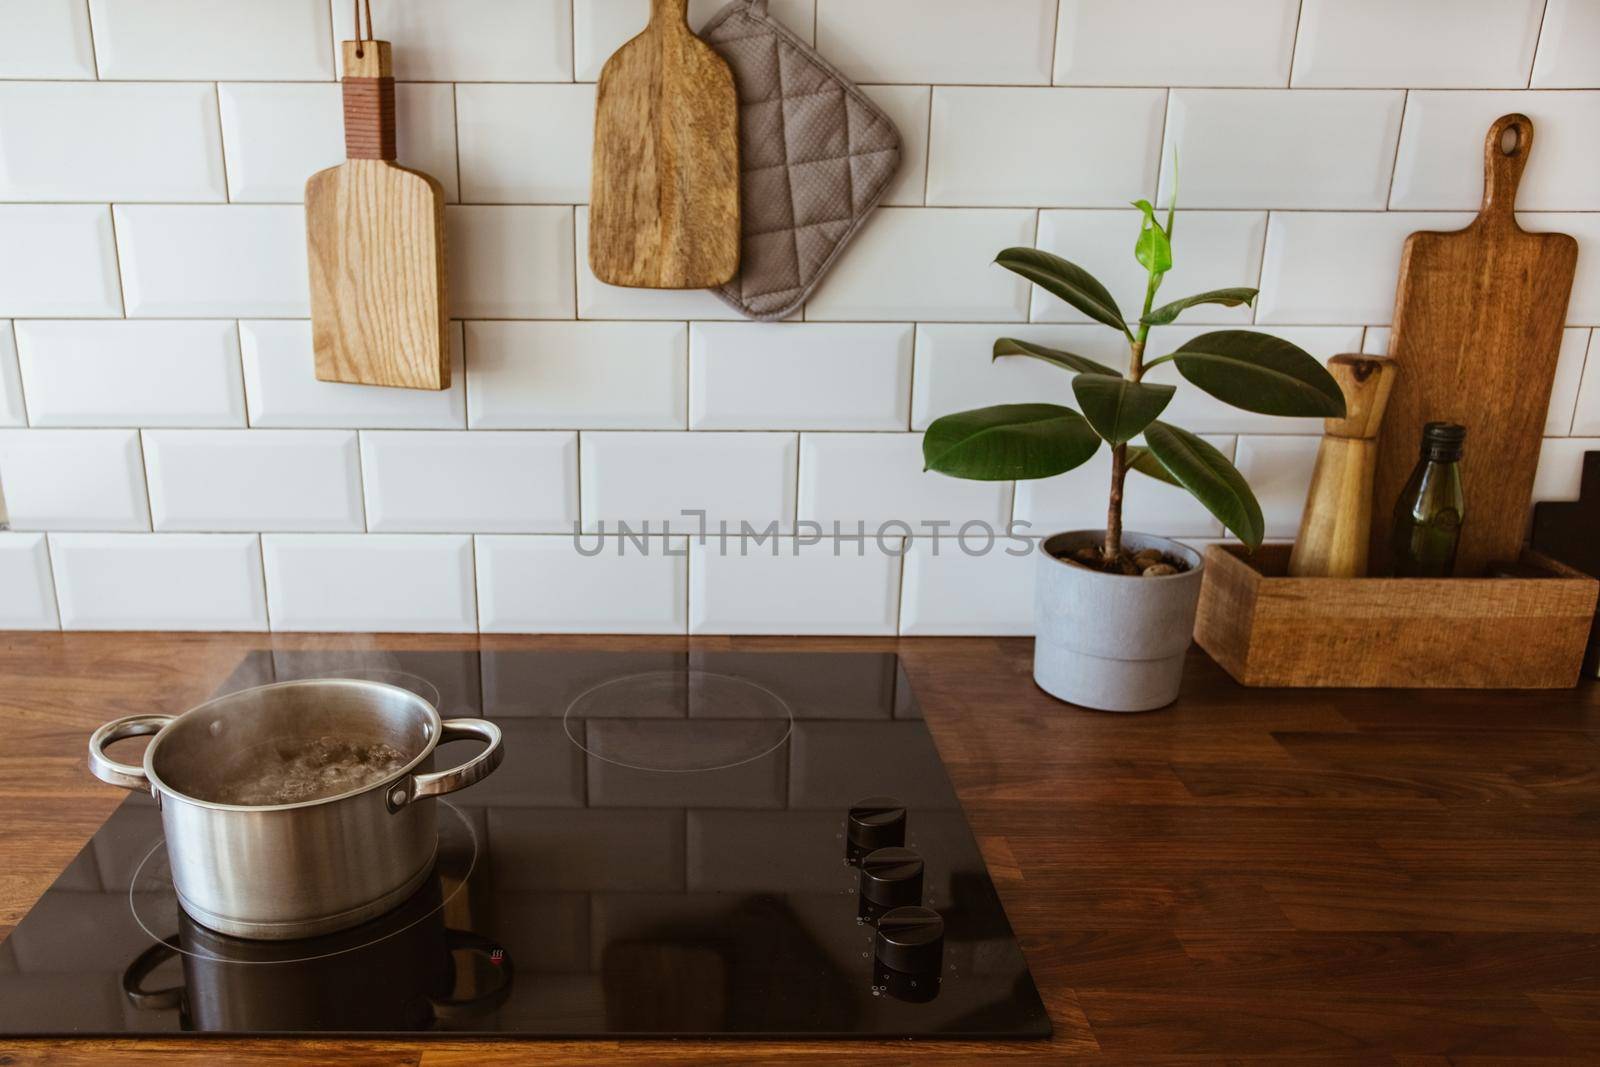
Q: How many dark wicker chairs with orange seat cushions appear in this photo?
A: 0